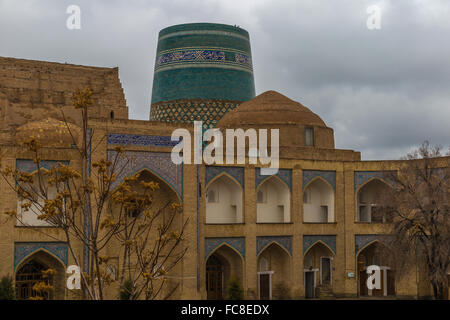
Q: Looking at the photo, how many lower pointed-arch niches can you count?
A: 5